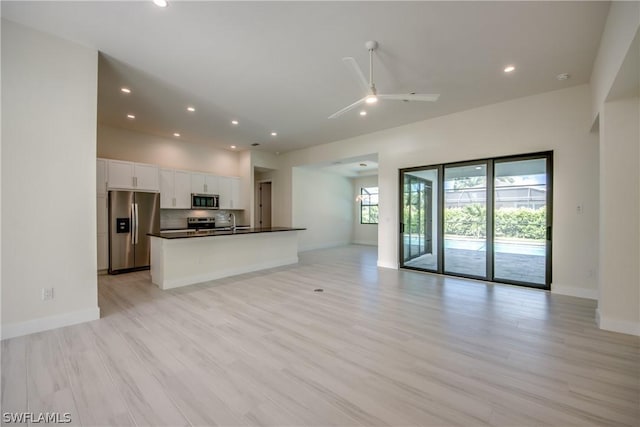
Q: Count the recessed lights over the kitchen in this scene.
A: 7